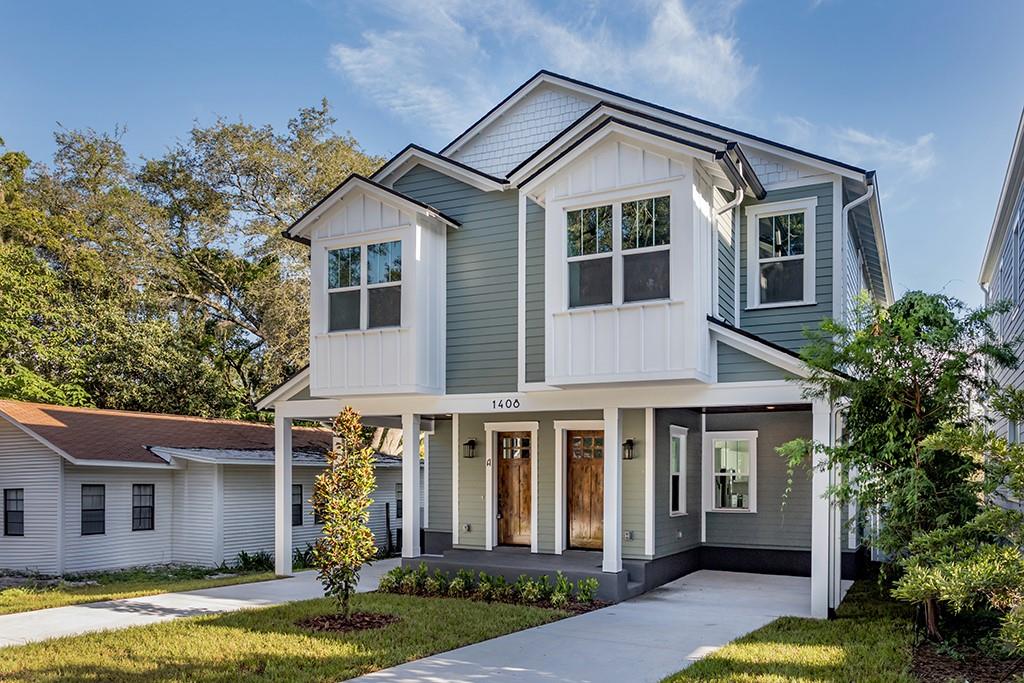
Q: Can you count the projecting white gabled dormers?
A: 2